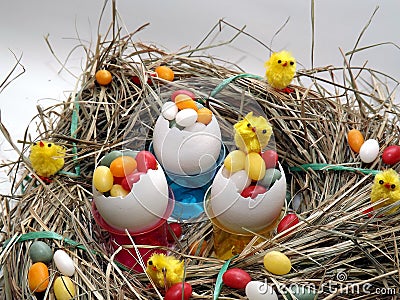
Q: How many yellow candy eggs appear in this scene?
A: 6